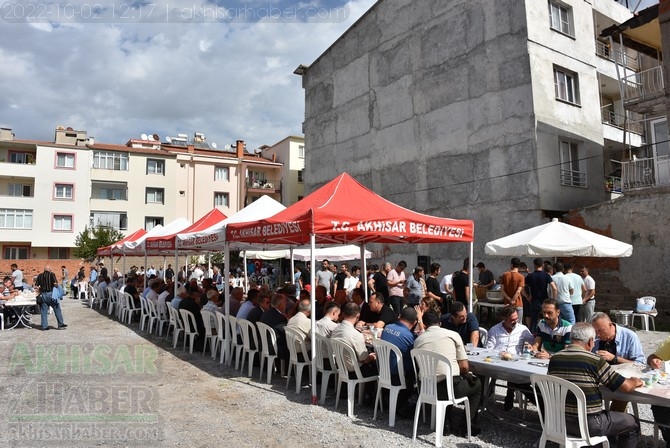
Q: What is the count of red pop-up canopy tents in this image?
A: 3